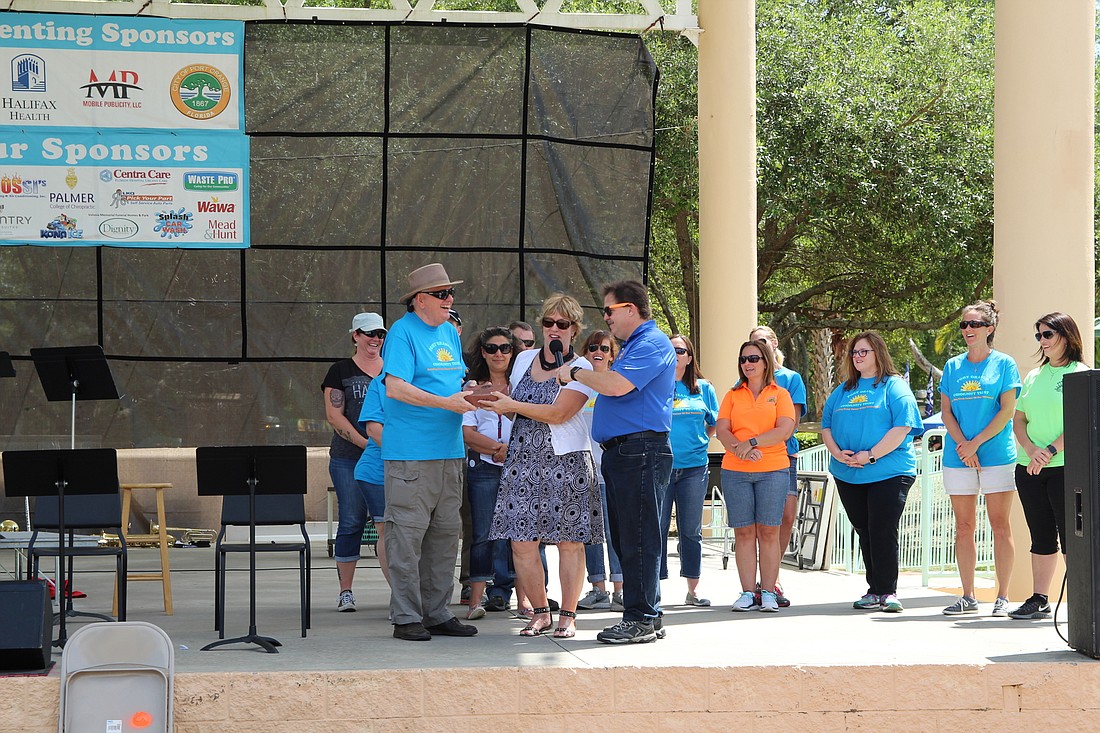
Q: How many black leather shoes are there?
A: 2